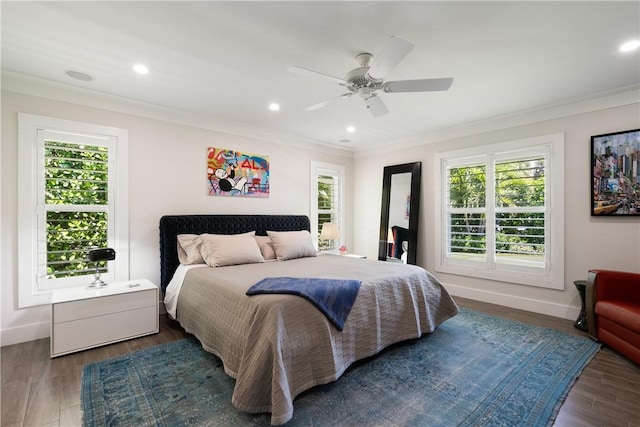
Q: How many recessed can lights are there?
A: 4